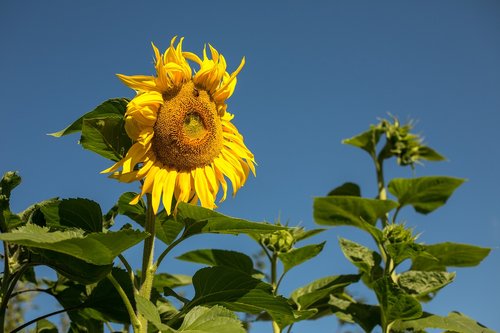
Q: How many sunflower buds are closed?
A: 3